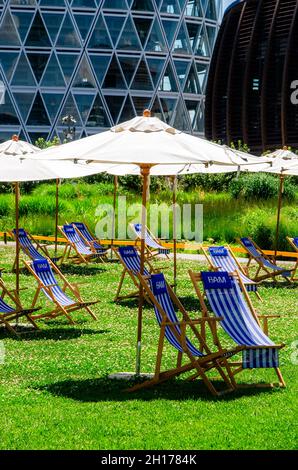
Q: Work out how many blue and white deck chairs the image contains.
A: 12